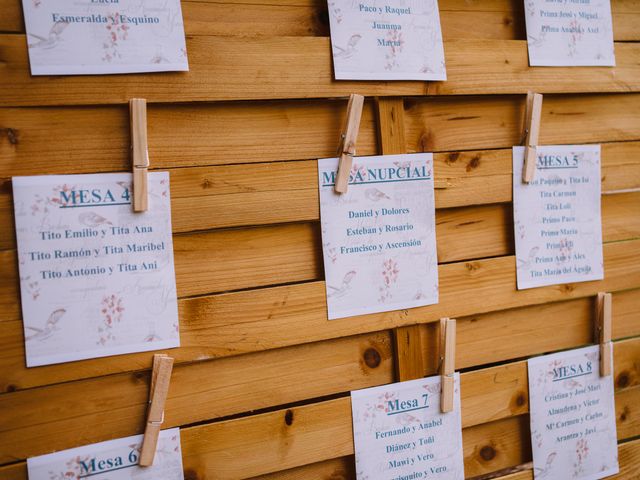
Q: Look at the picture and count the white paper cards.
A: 9